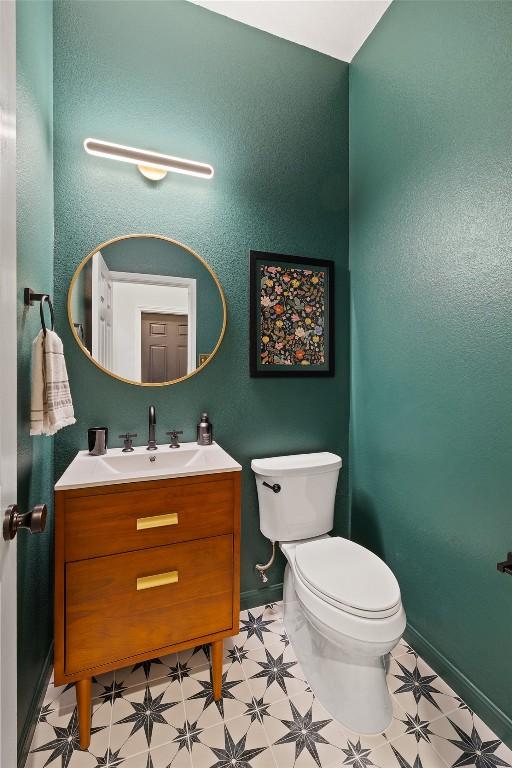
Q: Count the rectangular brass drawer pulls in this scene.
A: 2